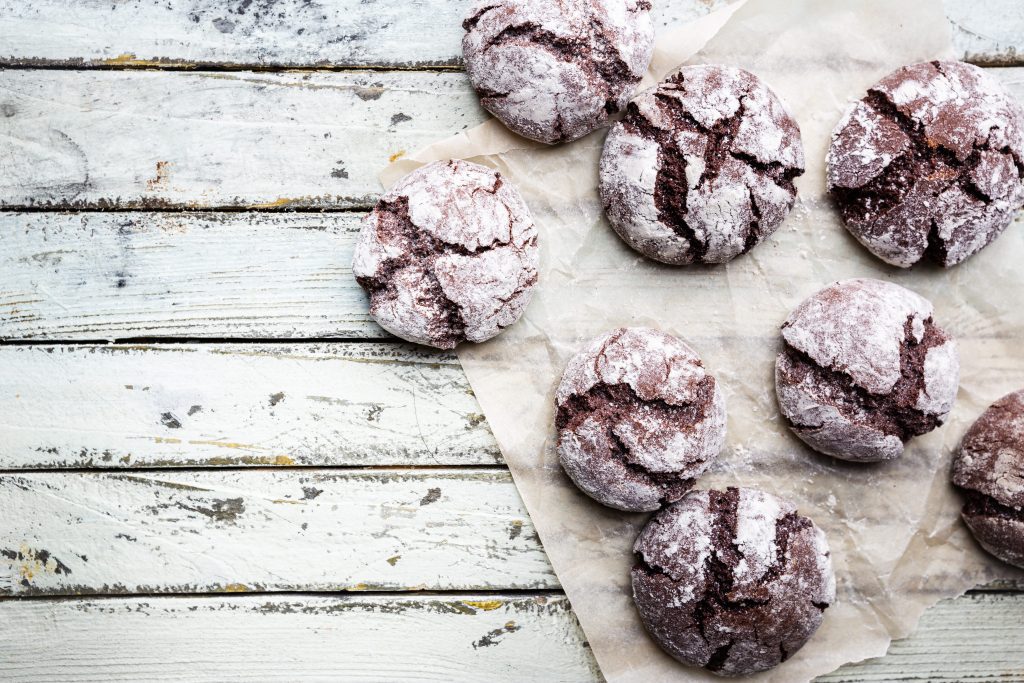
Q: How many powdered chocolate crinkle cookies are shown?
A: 8